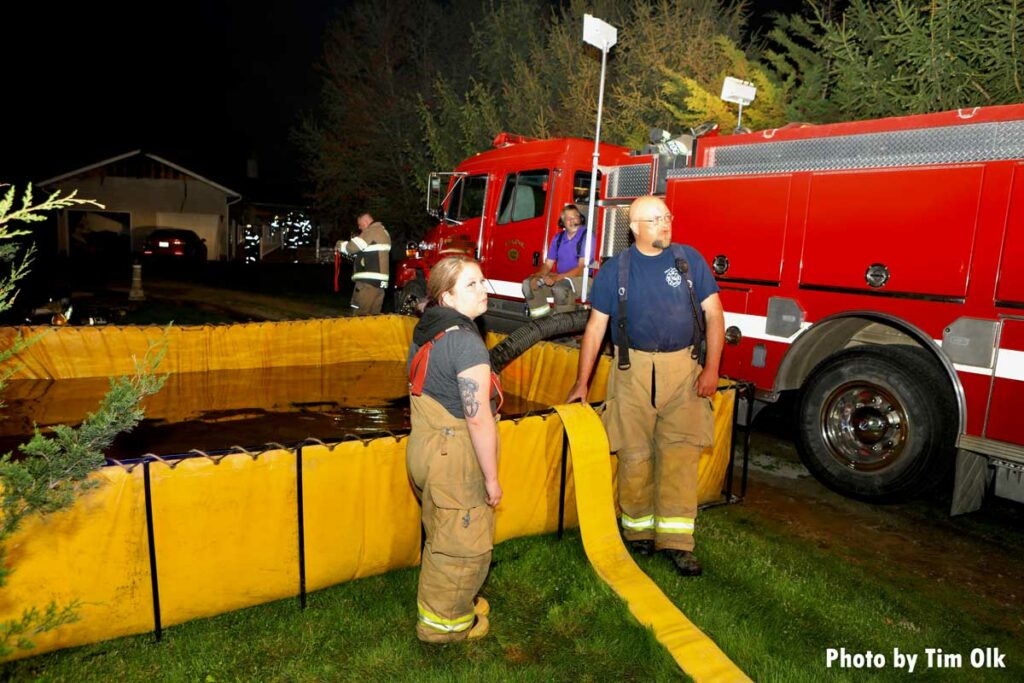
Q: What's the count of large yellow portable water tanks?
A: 1